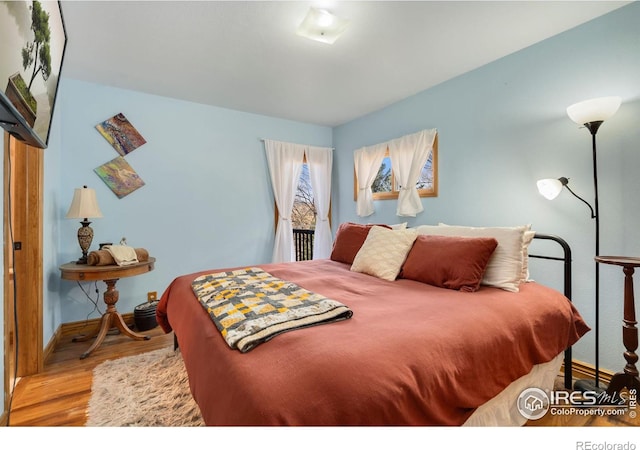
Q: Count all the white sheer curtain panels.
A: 4